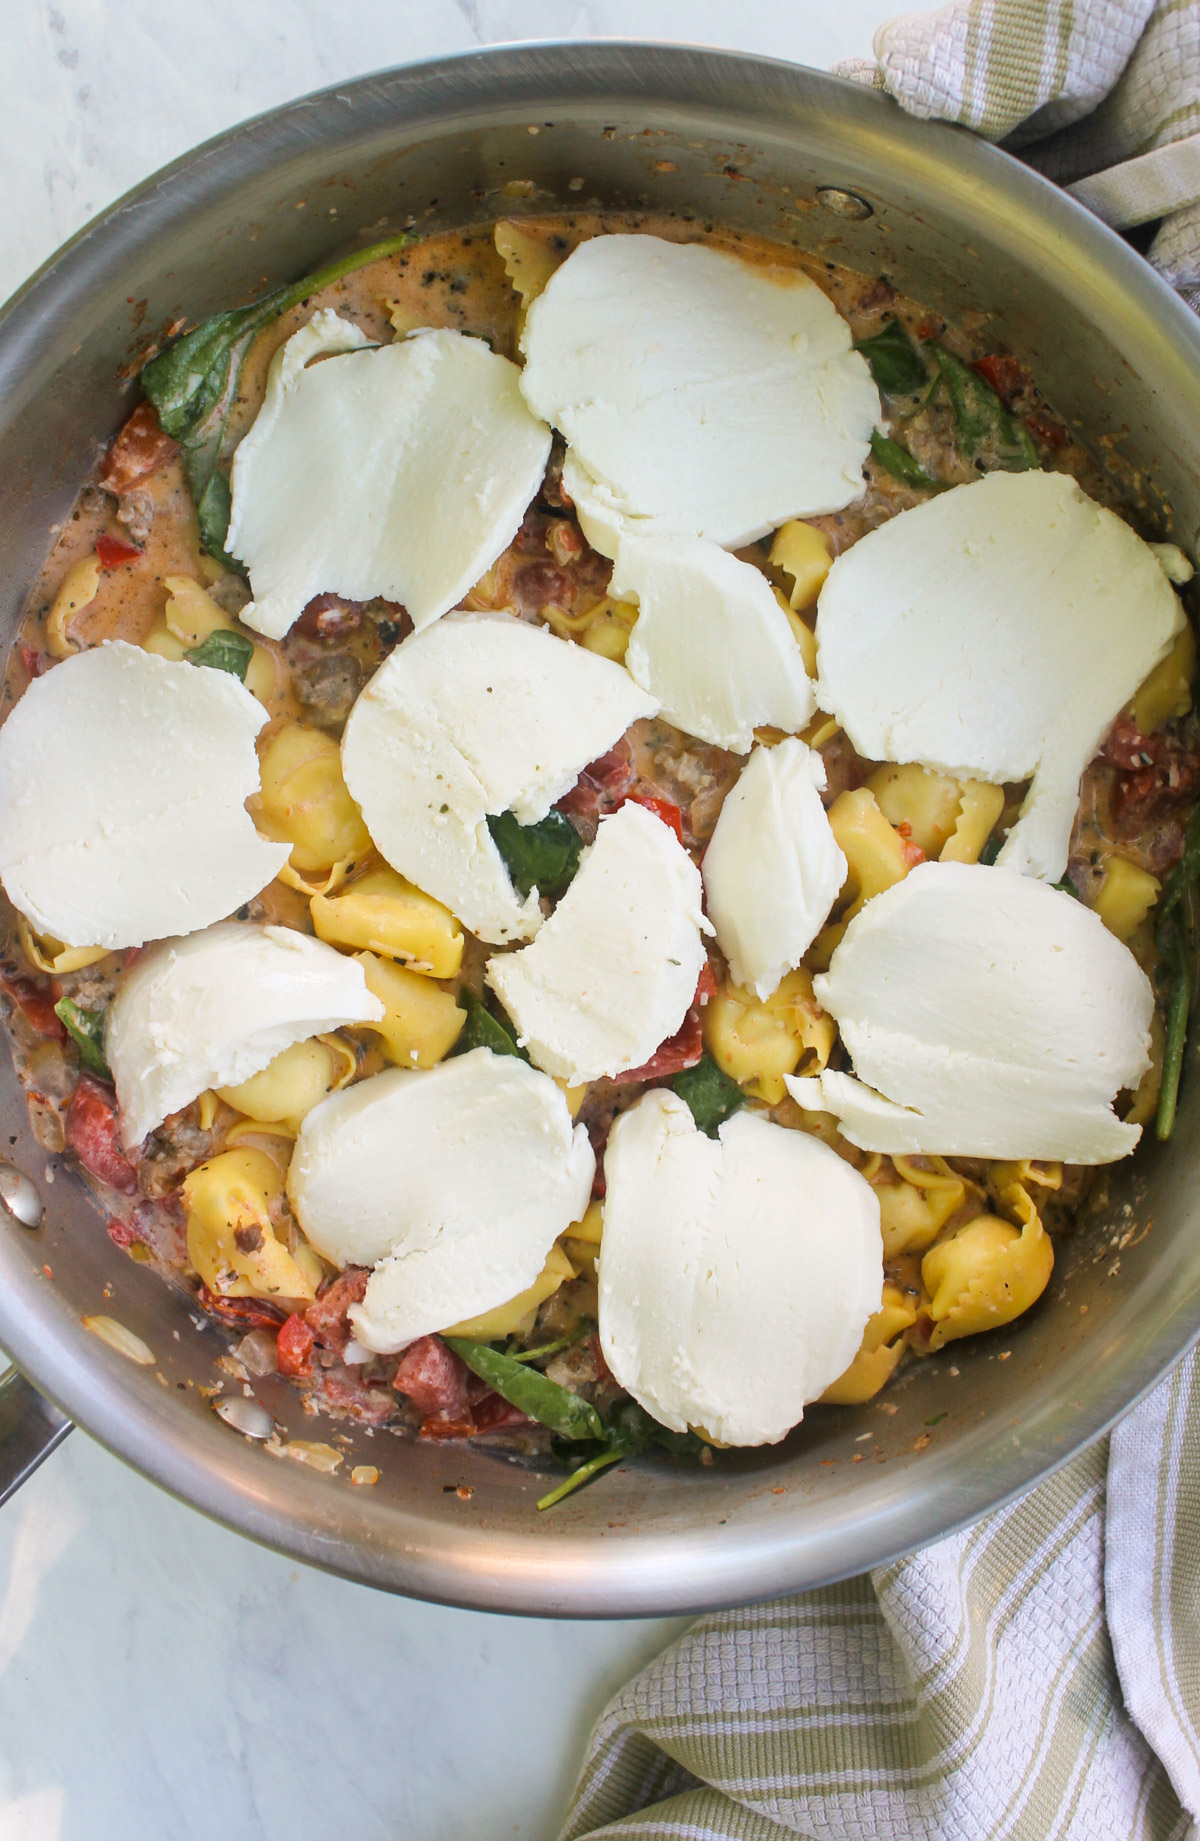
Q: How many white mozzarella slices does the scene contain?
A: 12